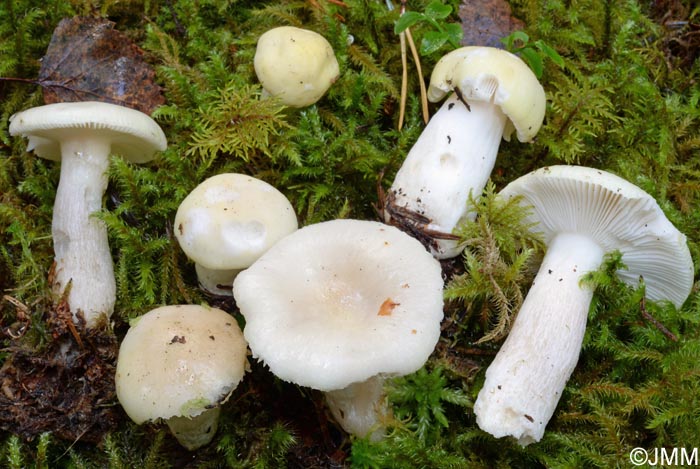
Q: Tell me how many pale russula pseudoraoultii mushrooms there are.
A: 7